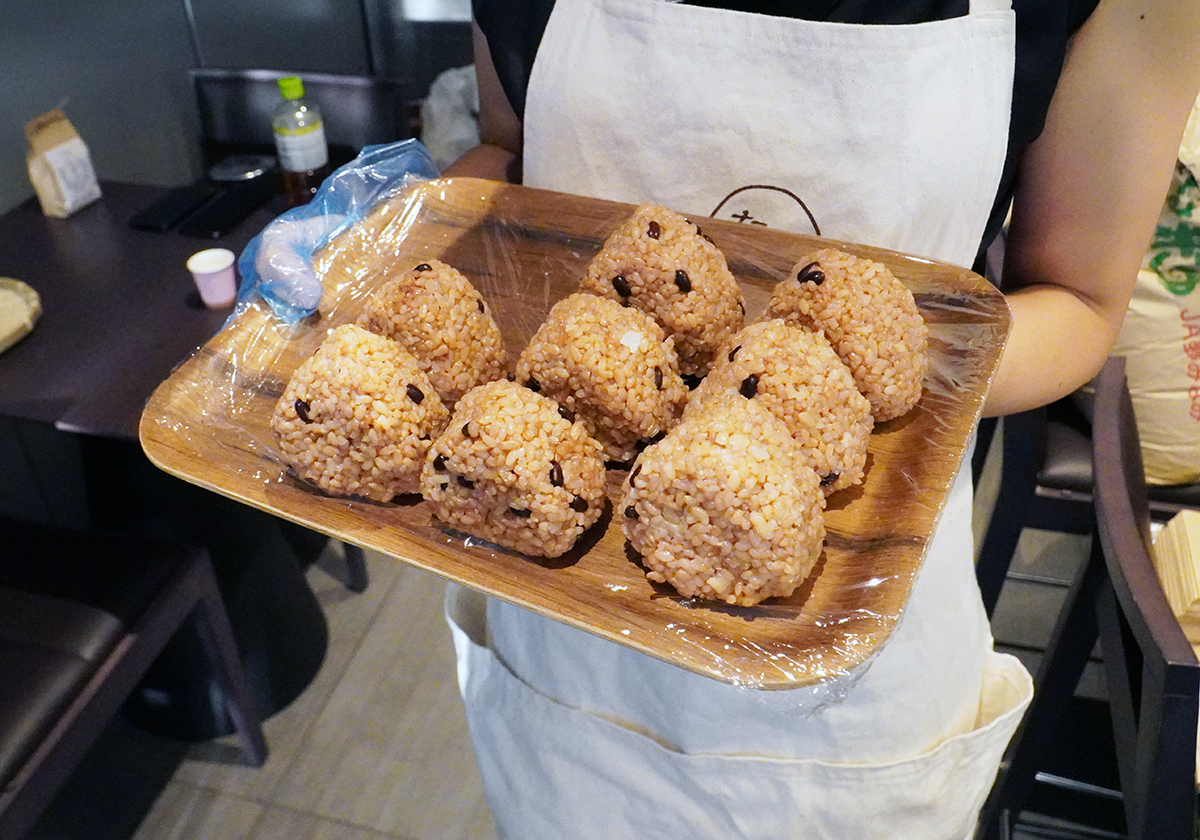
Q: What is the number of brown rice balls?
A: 8